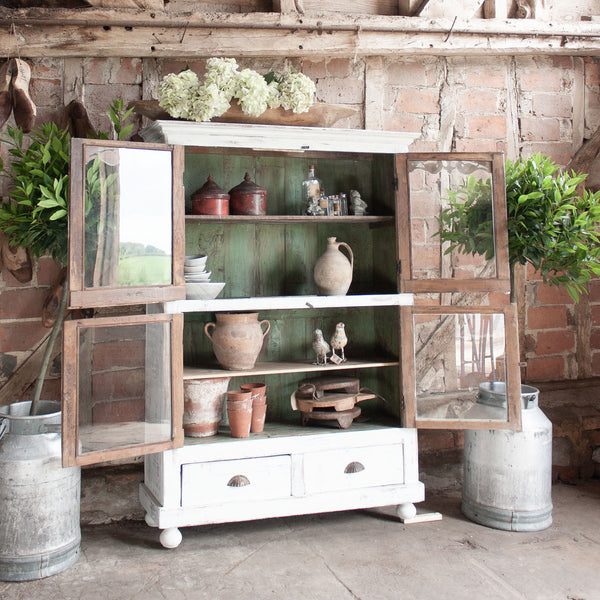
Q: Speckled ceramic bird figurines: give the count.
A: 2